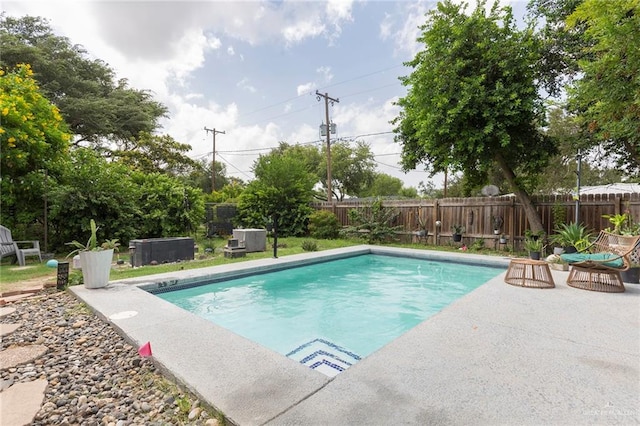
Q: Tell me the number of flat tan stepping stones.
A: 4